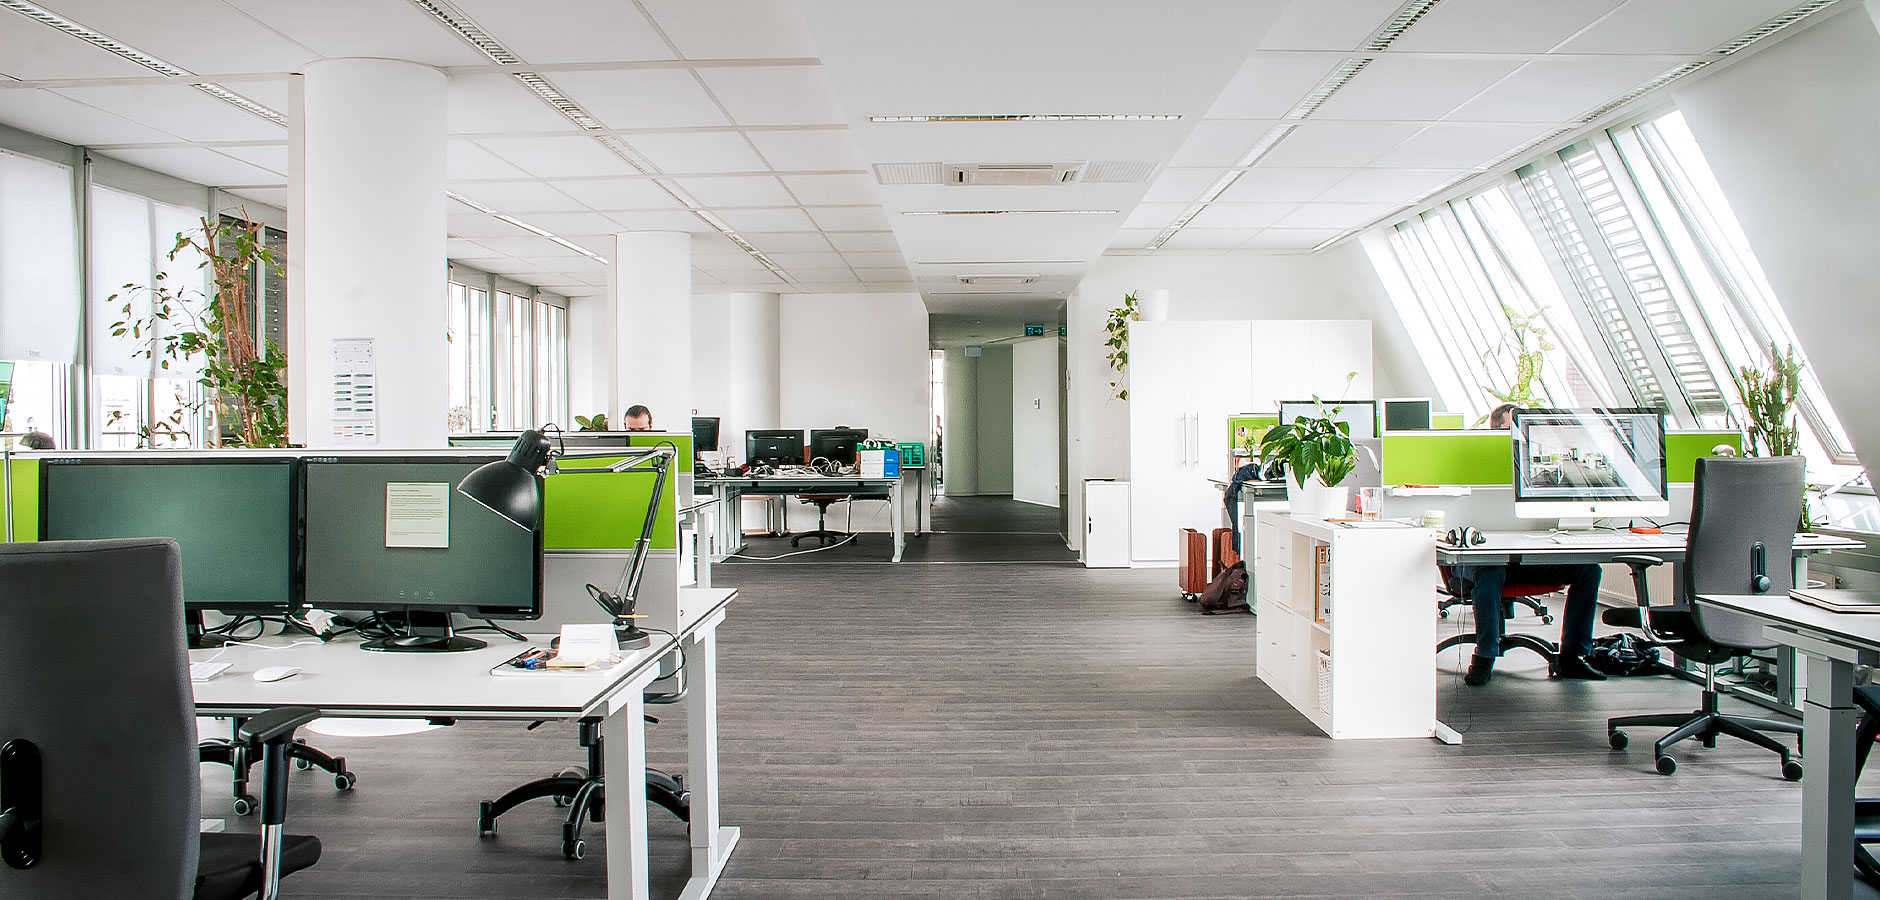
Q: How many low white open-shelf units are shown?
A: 1